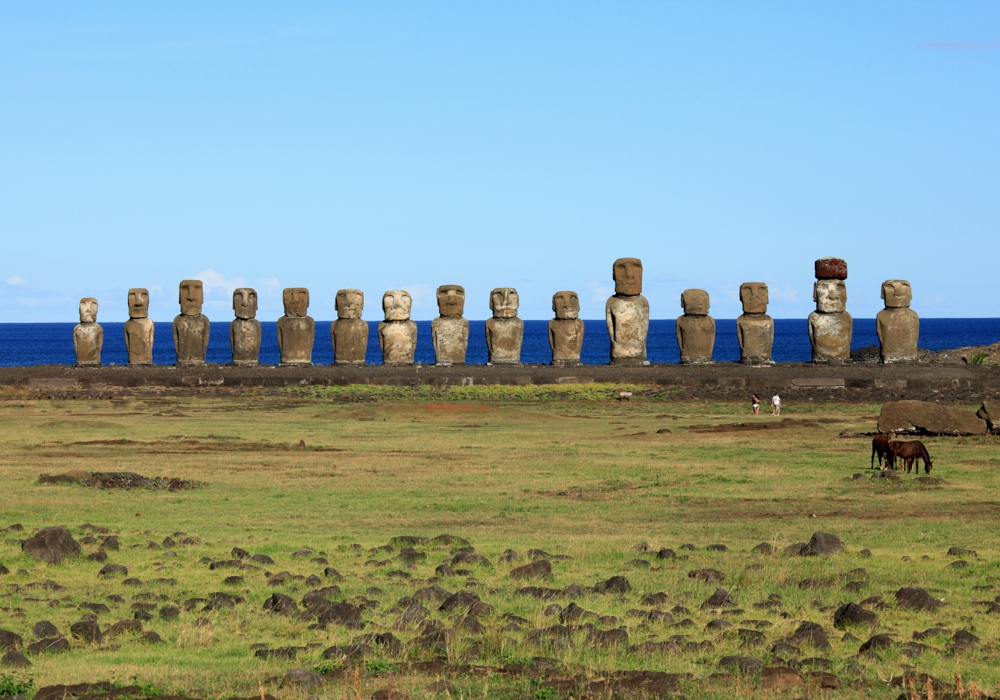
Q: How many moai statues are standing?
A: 15